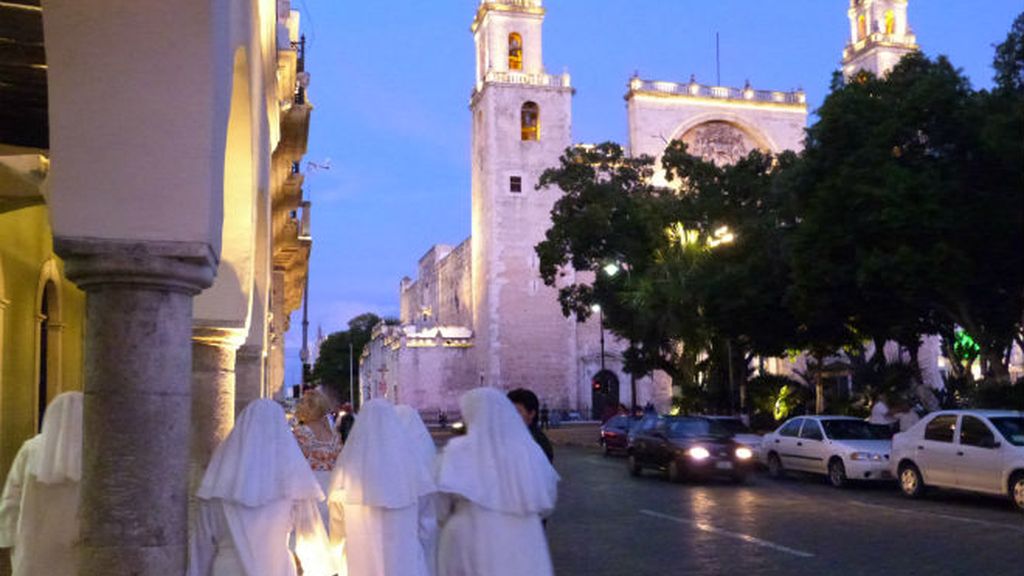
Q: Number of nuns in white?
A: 5